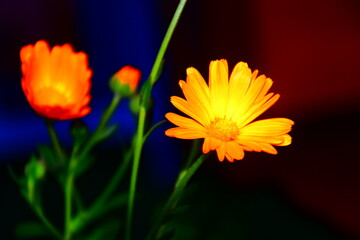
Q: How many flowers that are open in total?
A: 2